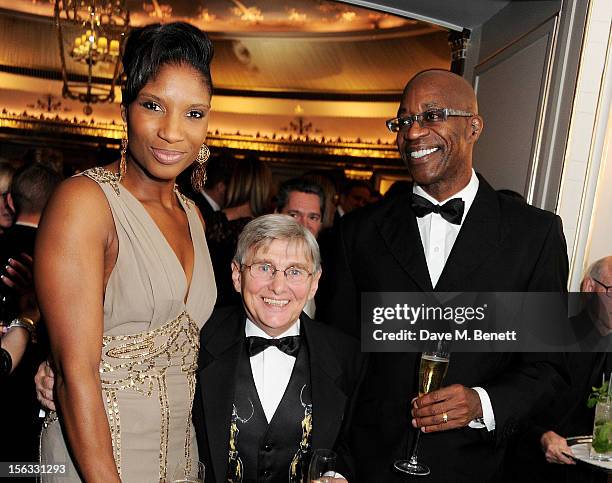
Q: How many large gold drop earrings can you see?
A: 2